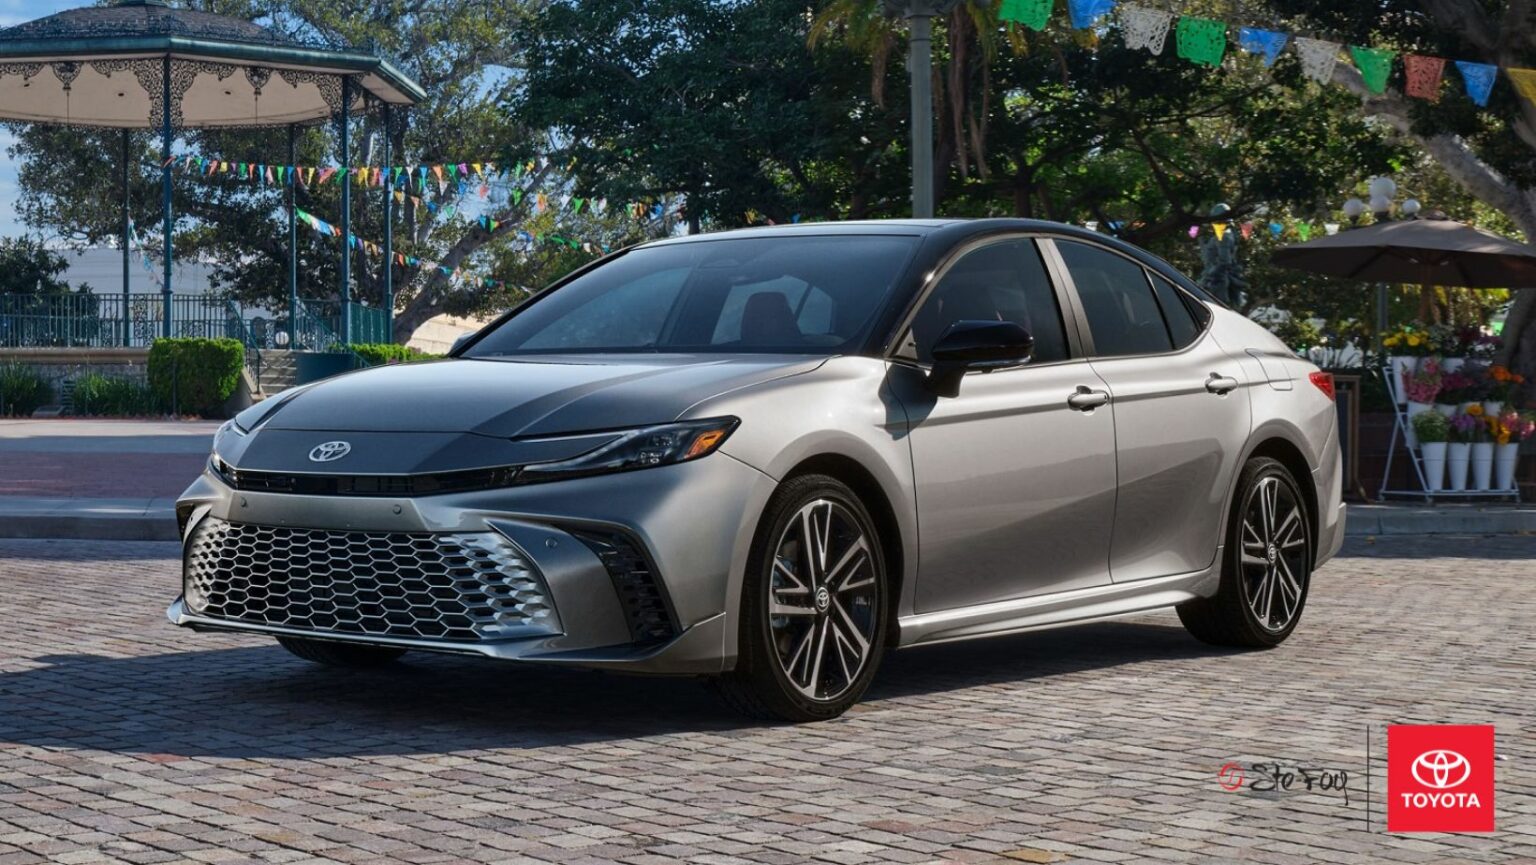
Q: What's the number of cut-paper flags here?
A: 10